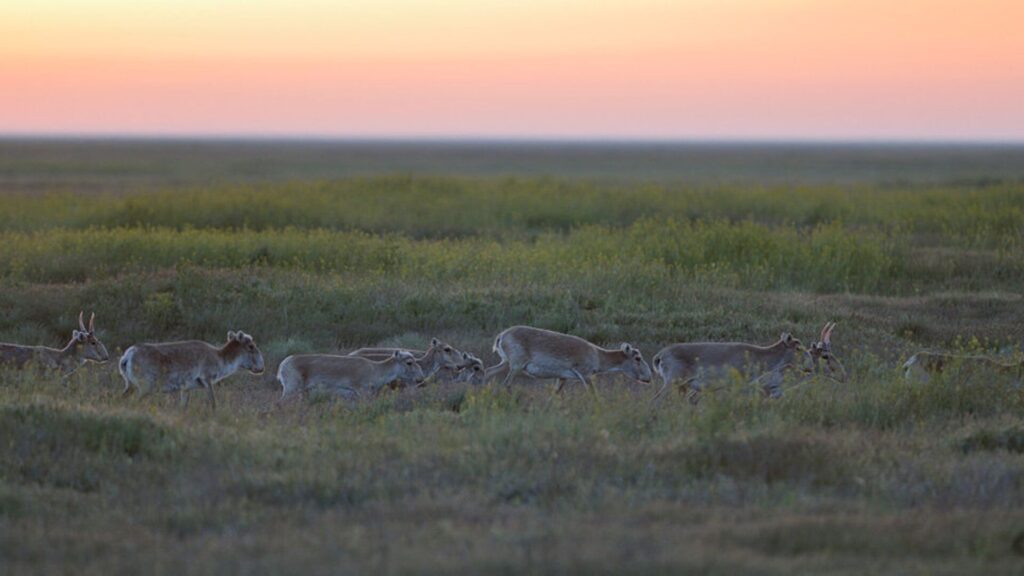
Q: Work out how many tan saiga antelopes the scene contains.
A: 9